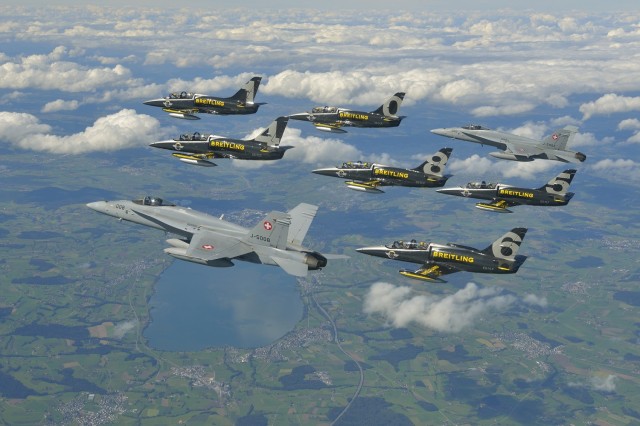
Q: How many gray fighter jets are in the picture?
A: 2